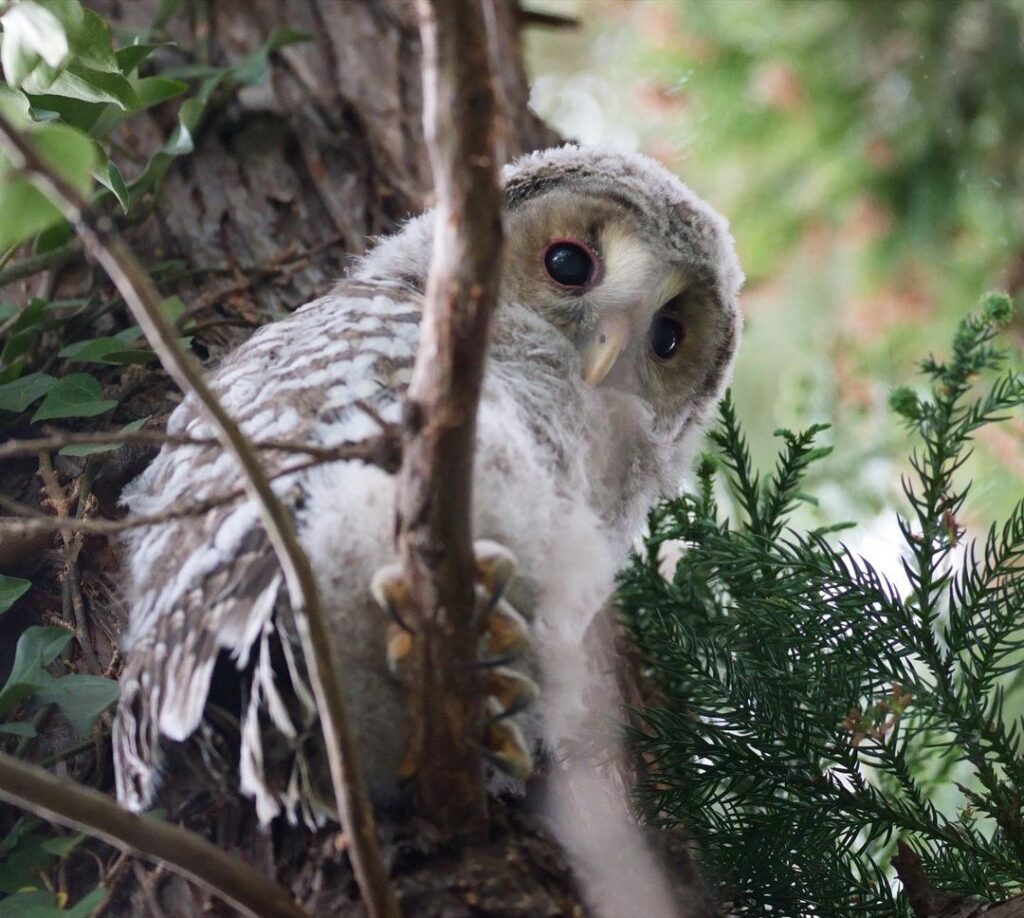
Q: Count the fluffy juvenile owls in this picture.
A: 1